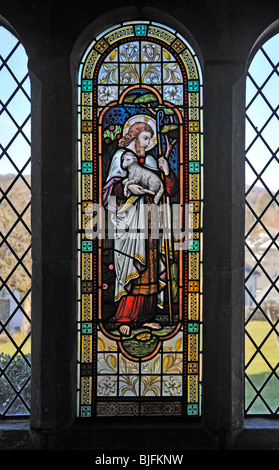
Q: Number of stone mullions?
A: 2